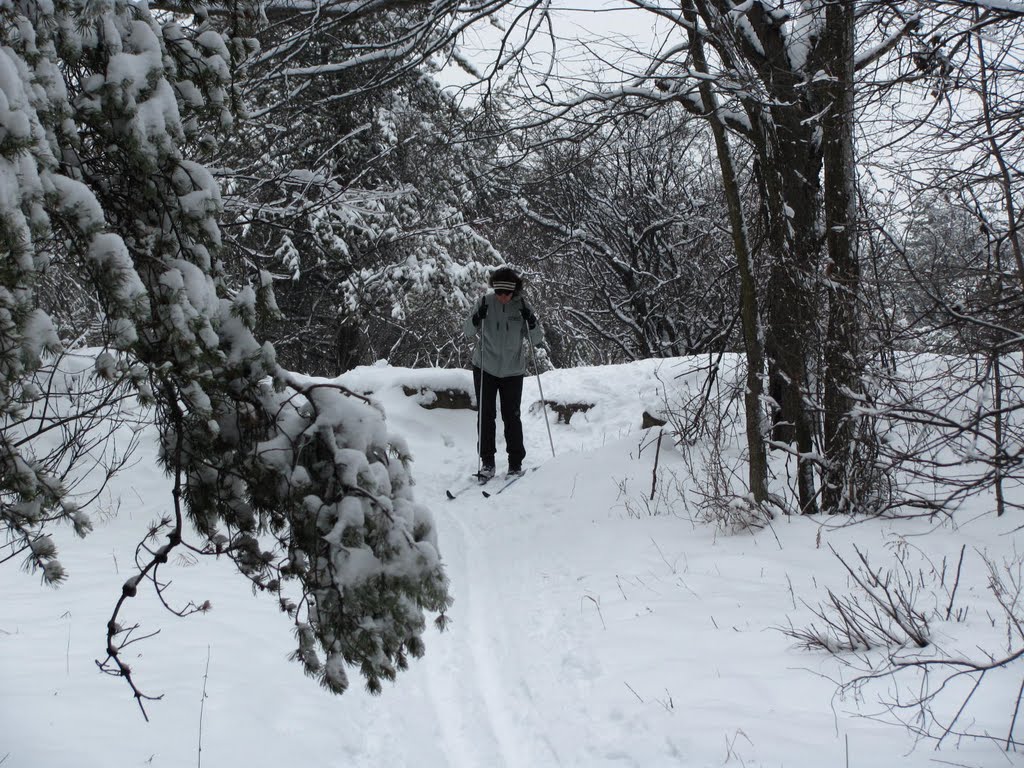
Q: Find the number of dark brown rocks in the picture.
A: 3